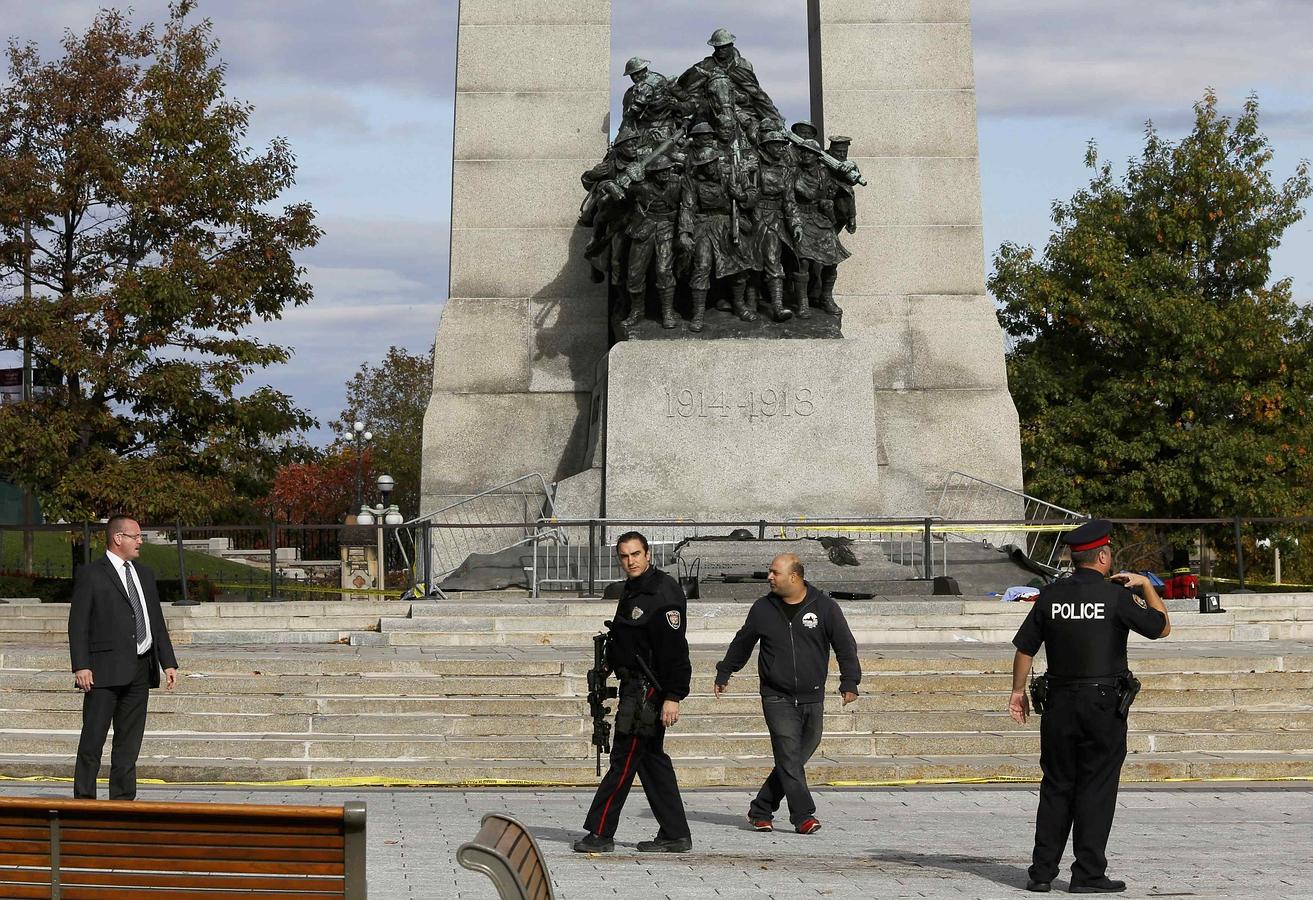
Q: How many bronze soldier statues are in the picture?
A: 12